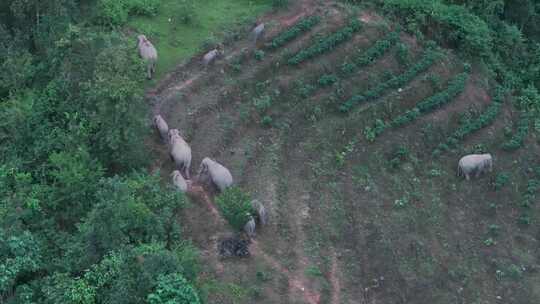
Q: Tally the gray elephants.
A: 10